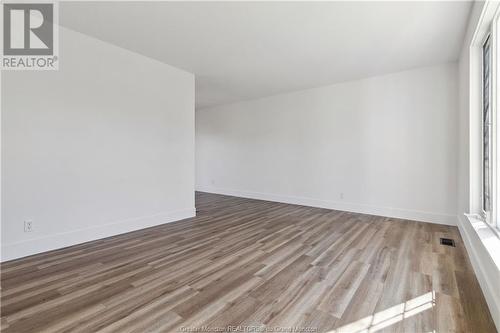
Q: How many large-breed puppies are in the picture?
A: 0